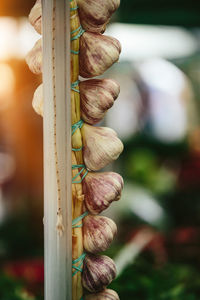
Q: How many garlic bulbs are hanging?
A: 11